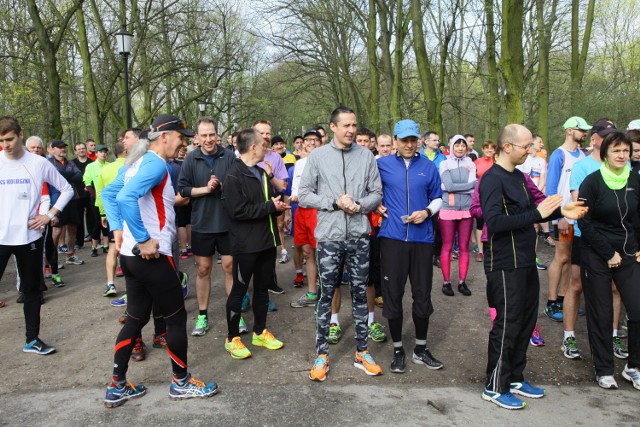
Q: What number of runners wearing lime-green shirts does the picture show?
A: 2